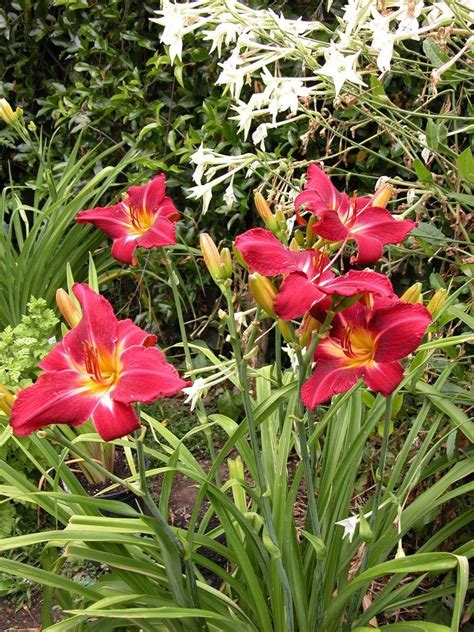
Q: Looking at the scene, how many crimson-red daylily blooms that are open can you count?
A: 5